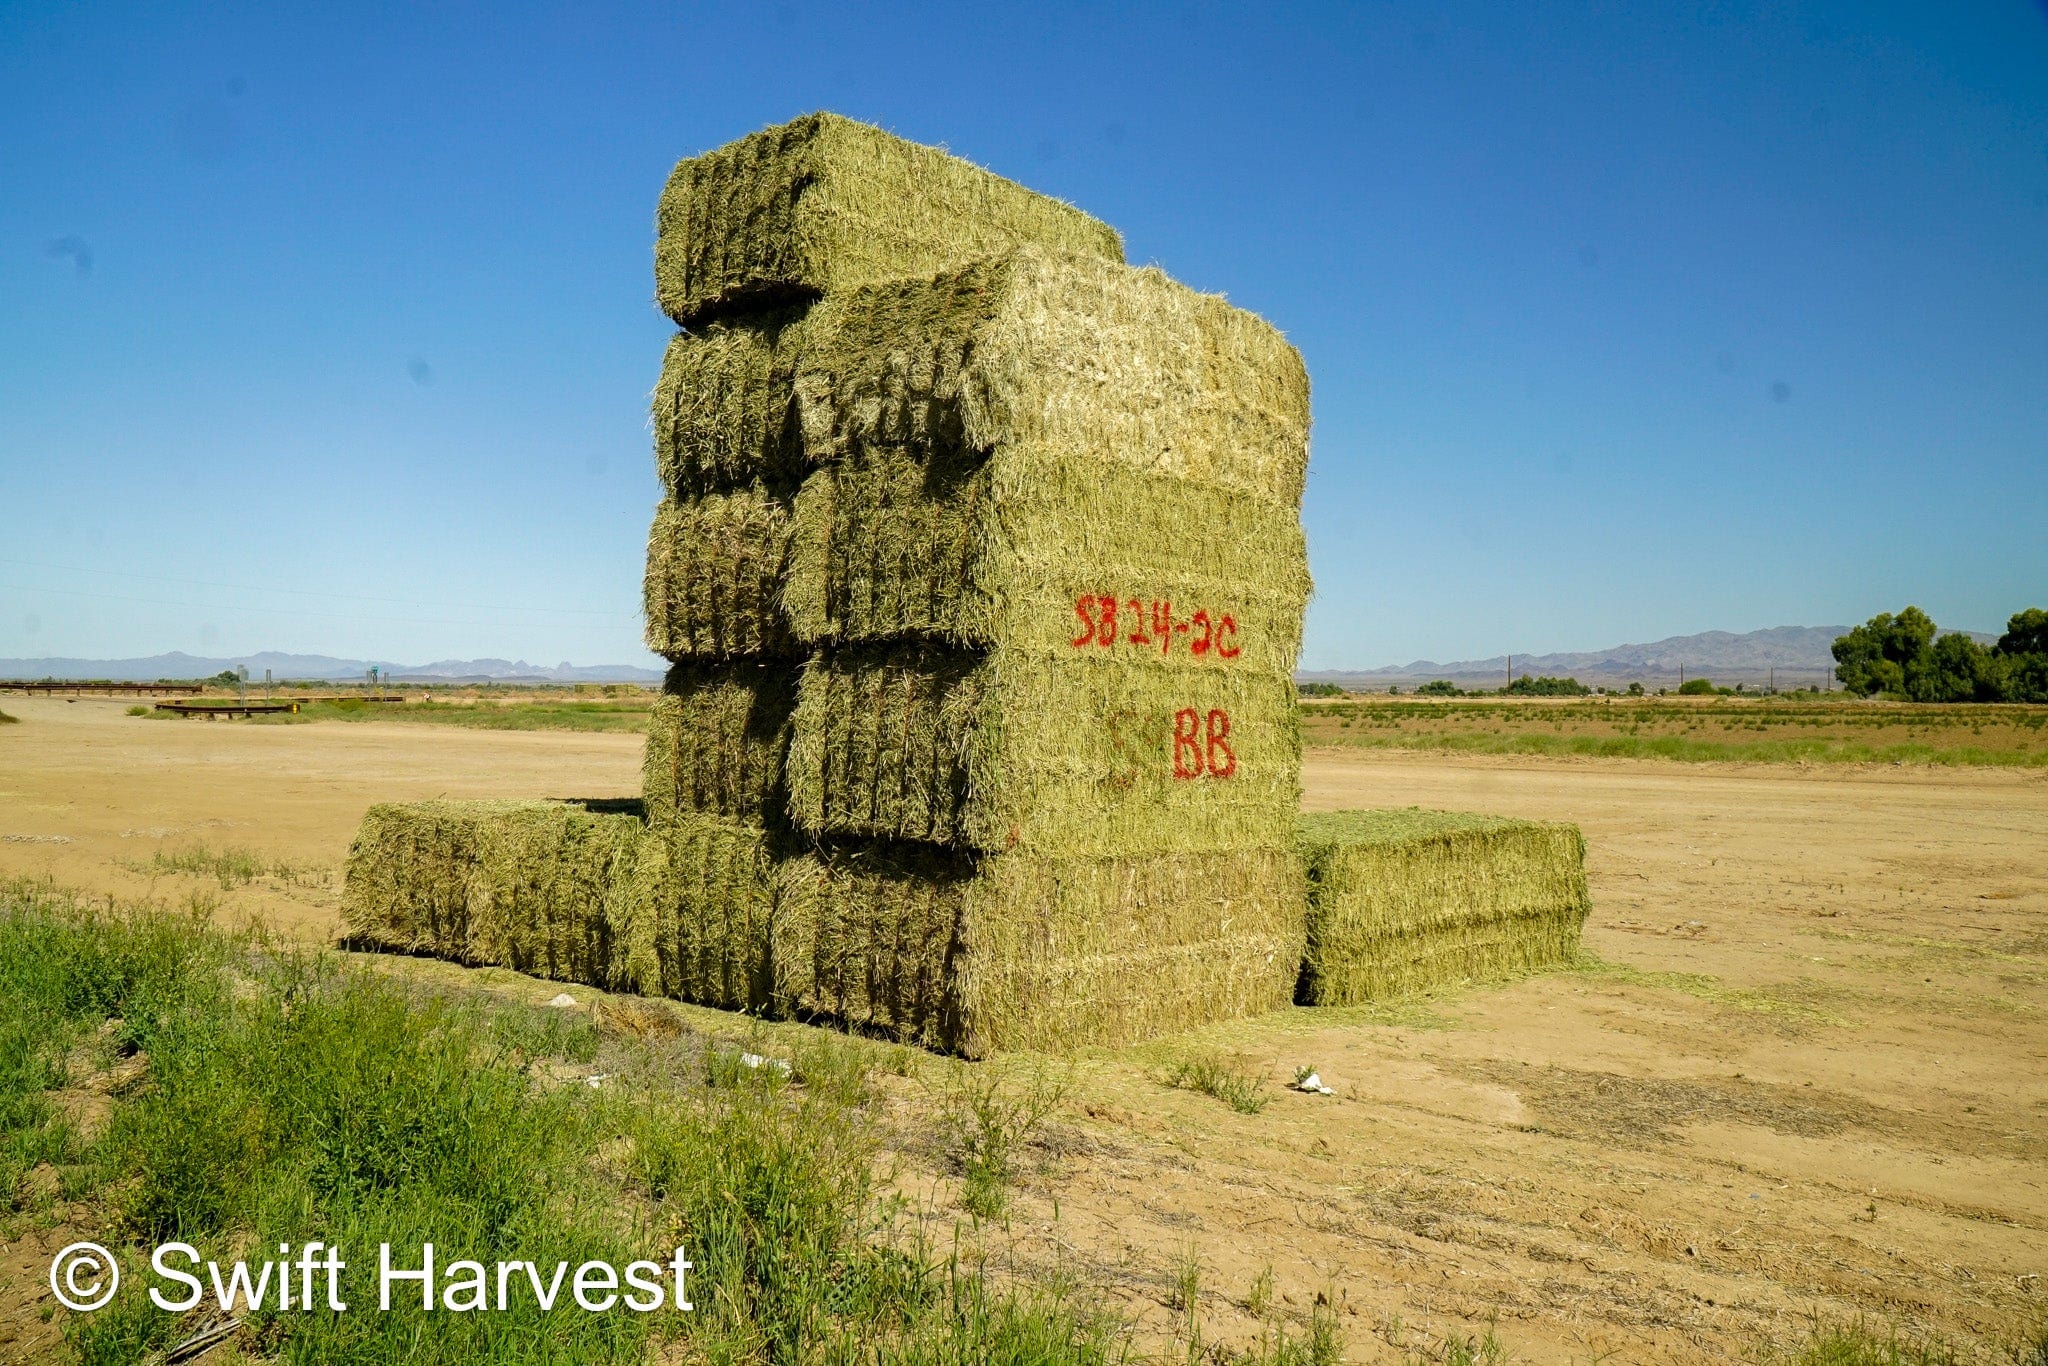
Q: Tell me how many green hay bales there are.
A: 12